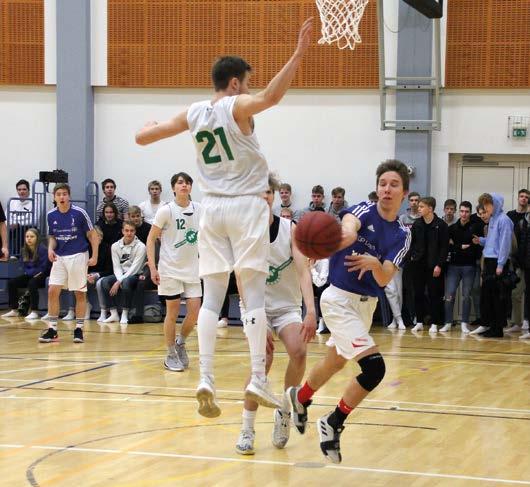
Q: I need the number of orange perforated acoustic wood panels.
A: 3